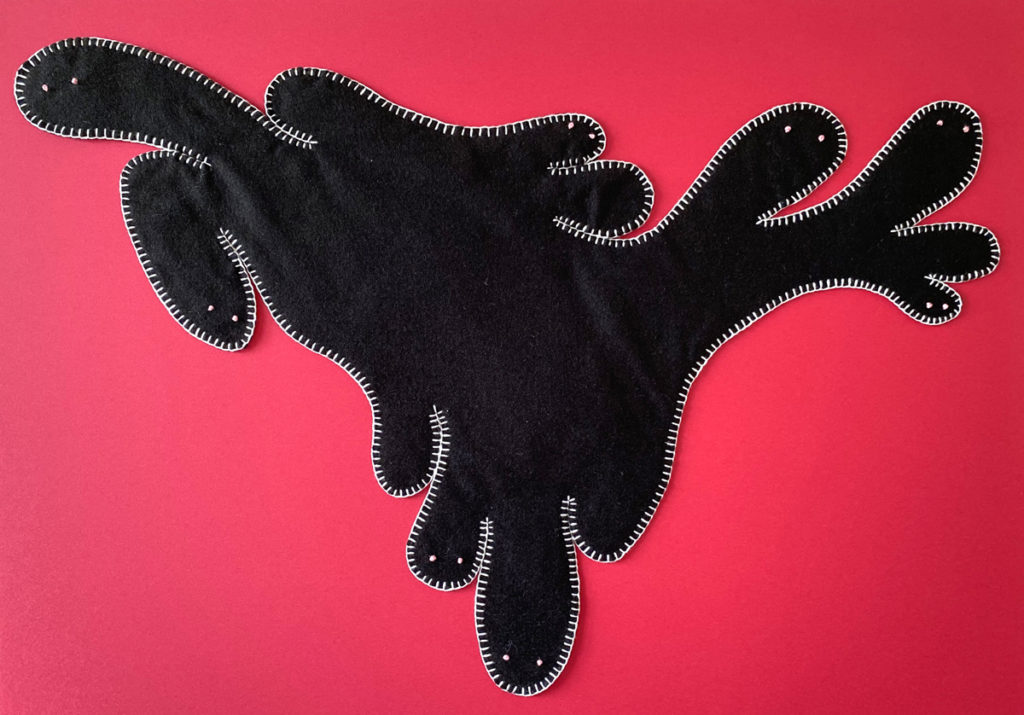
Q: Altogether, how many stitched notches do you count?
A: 11